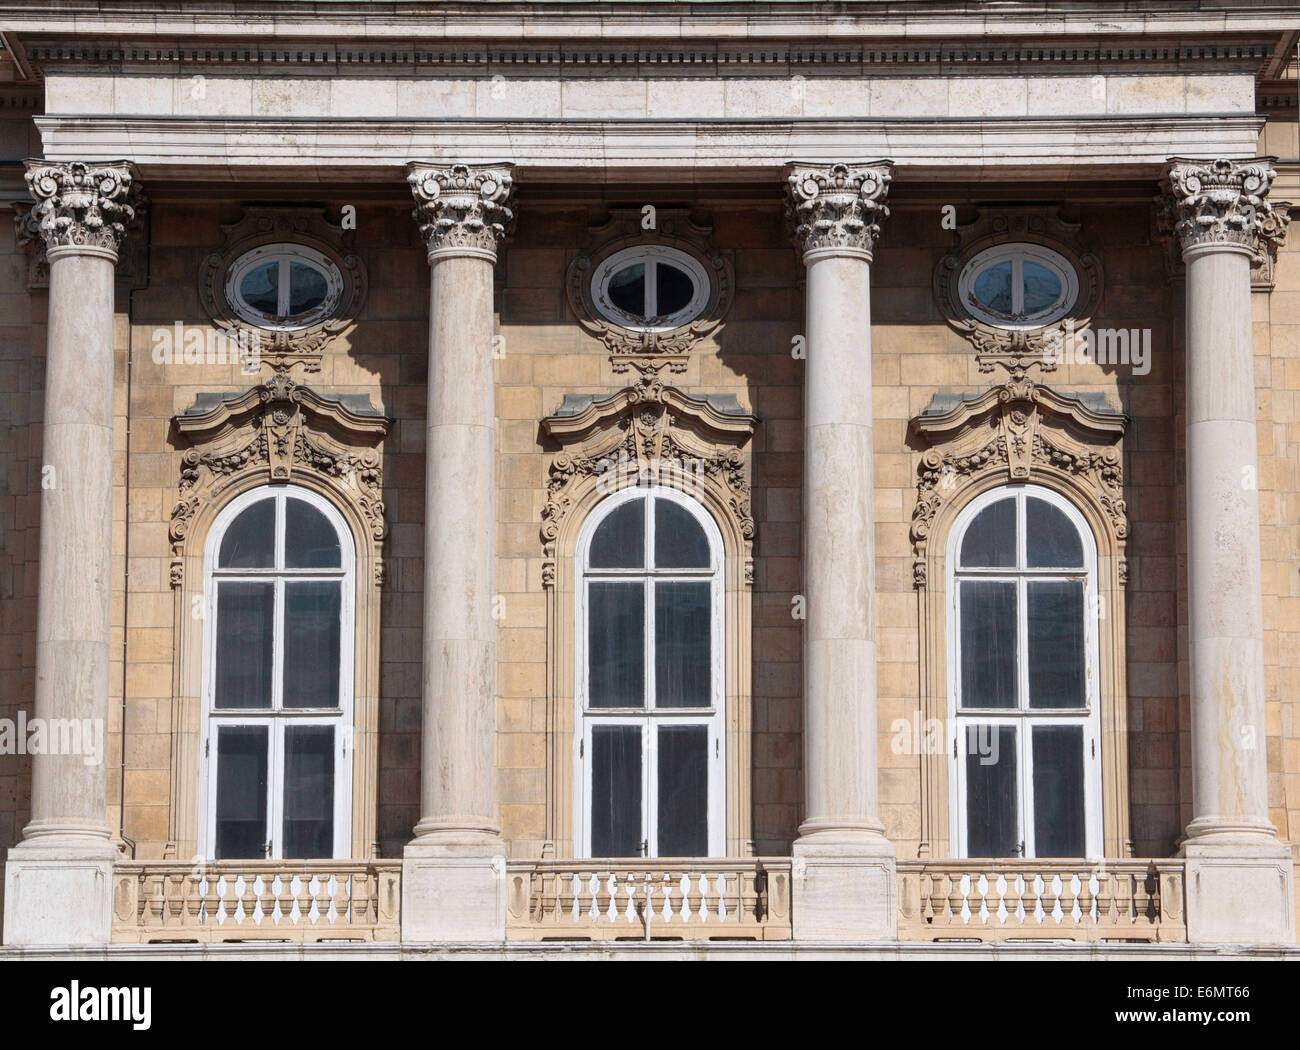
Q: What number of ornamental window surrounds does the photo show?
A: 6